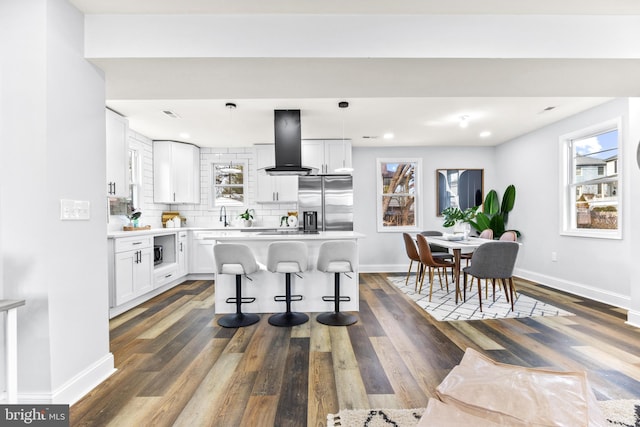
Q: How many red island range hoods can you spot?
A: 0